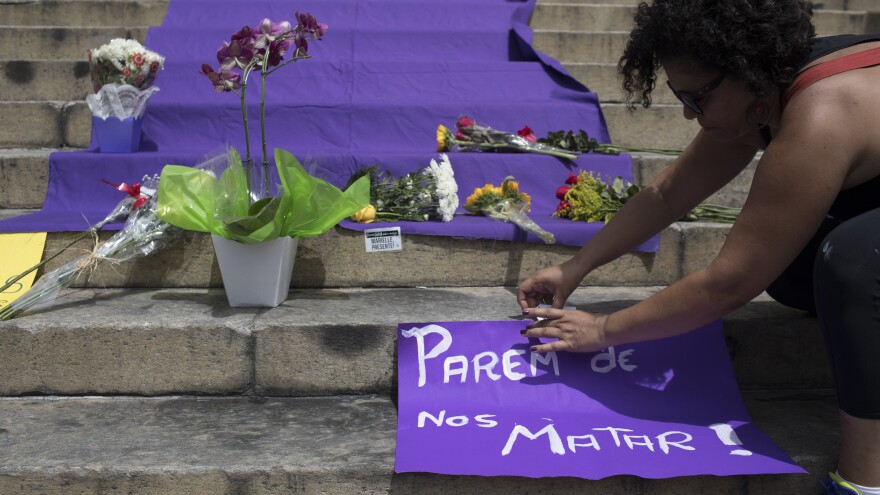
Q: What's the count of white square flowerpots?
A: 1